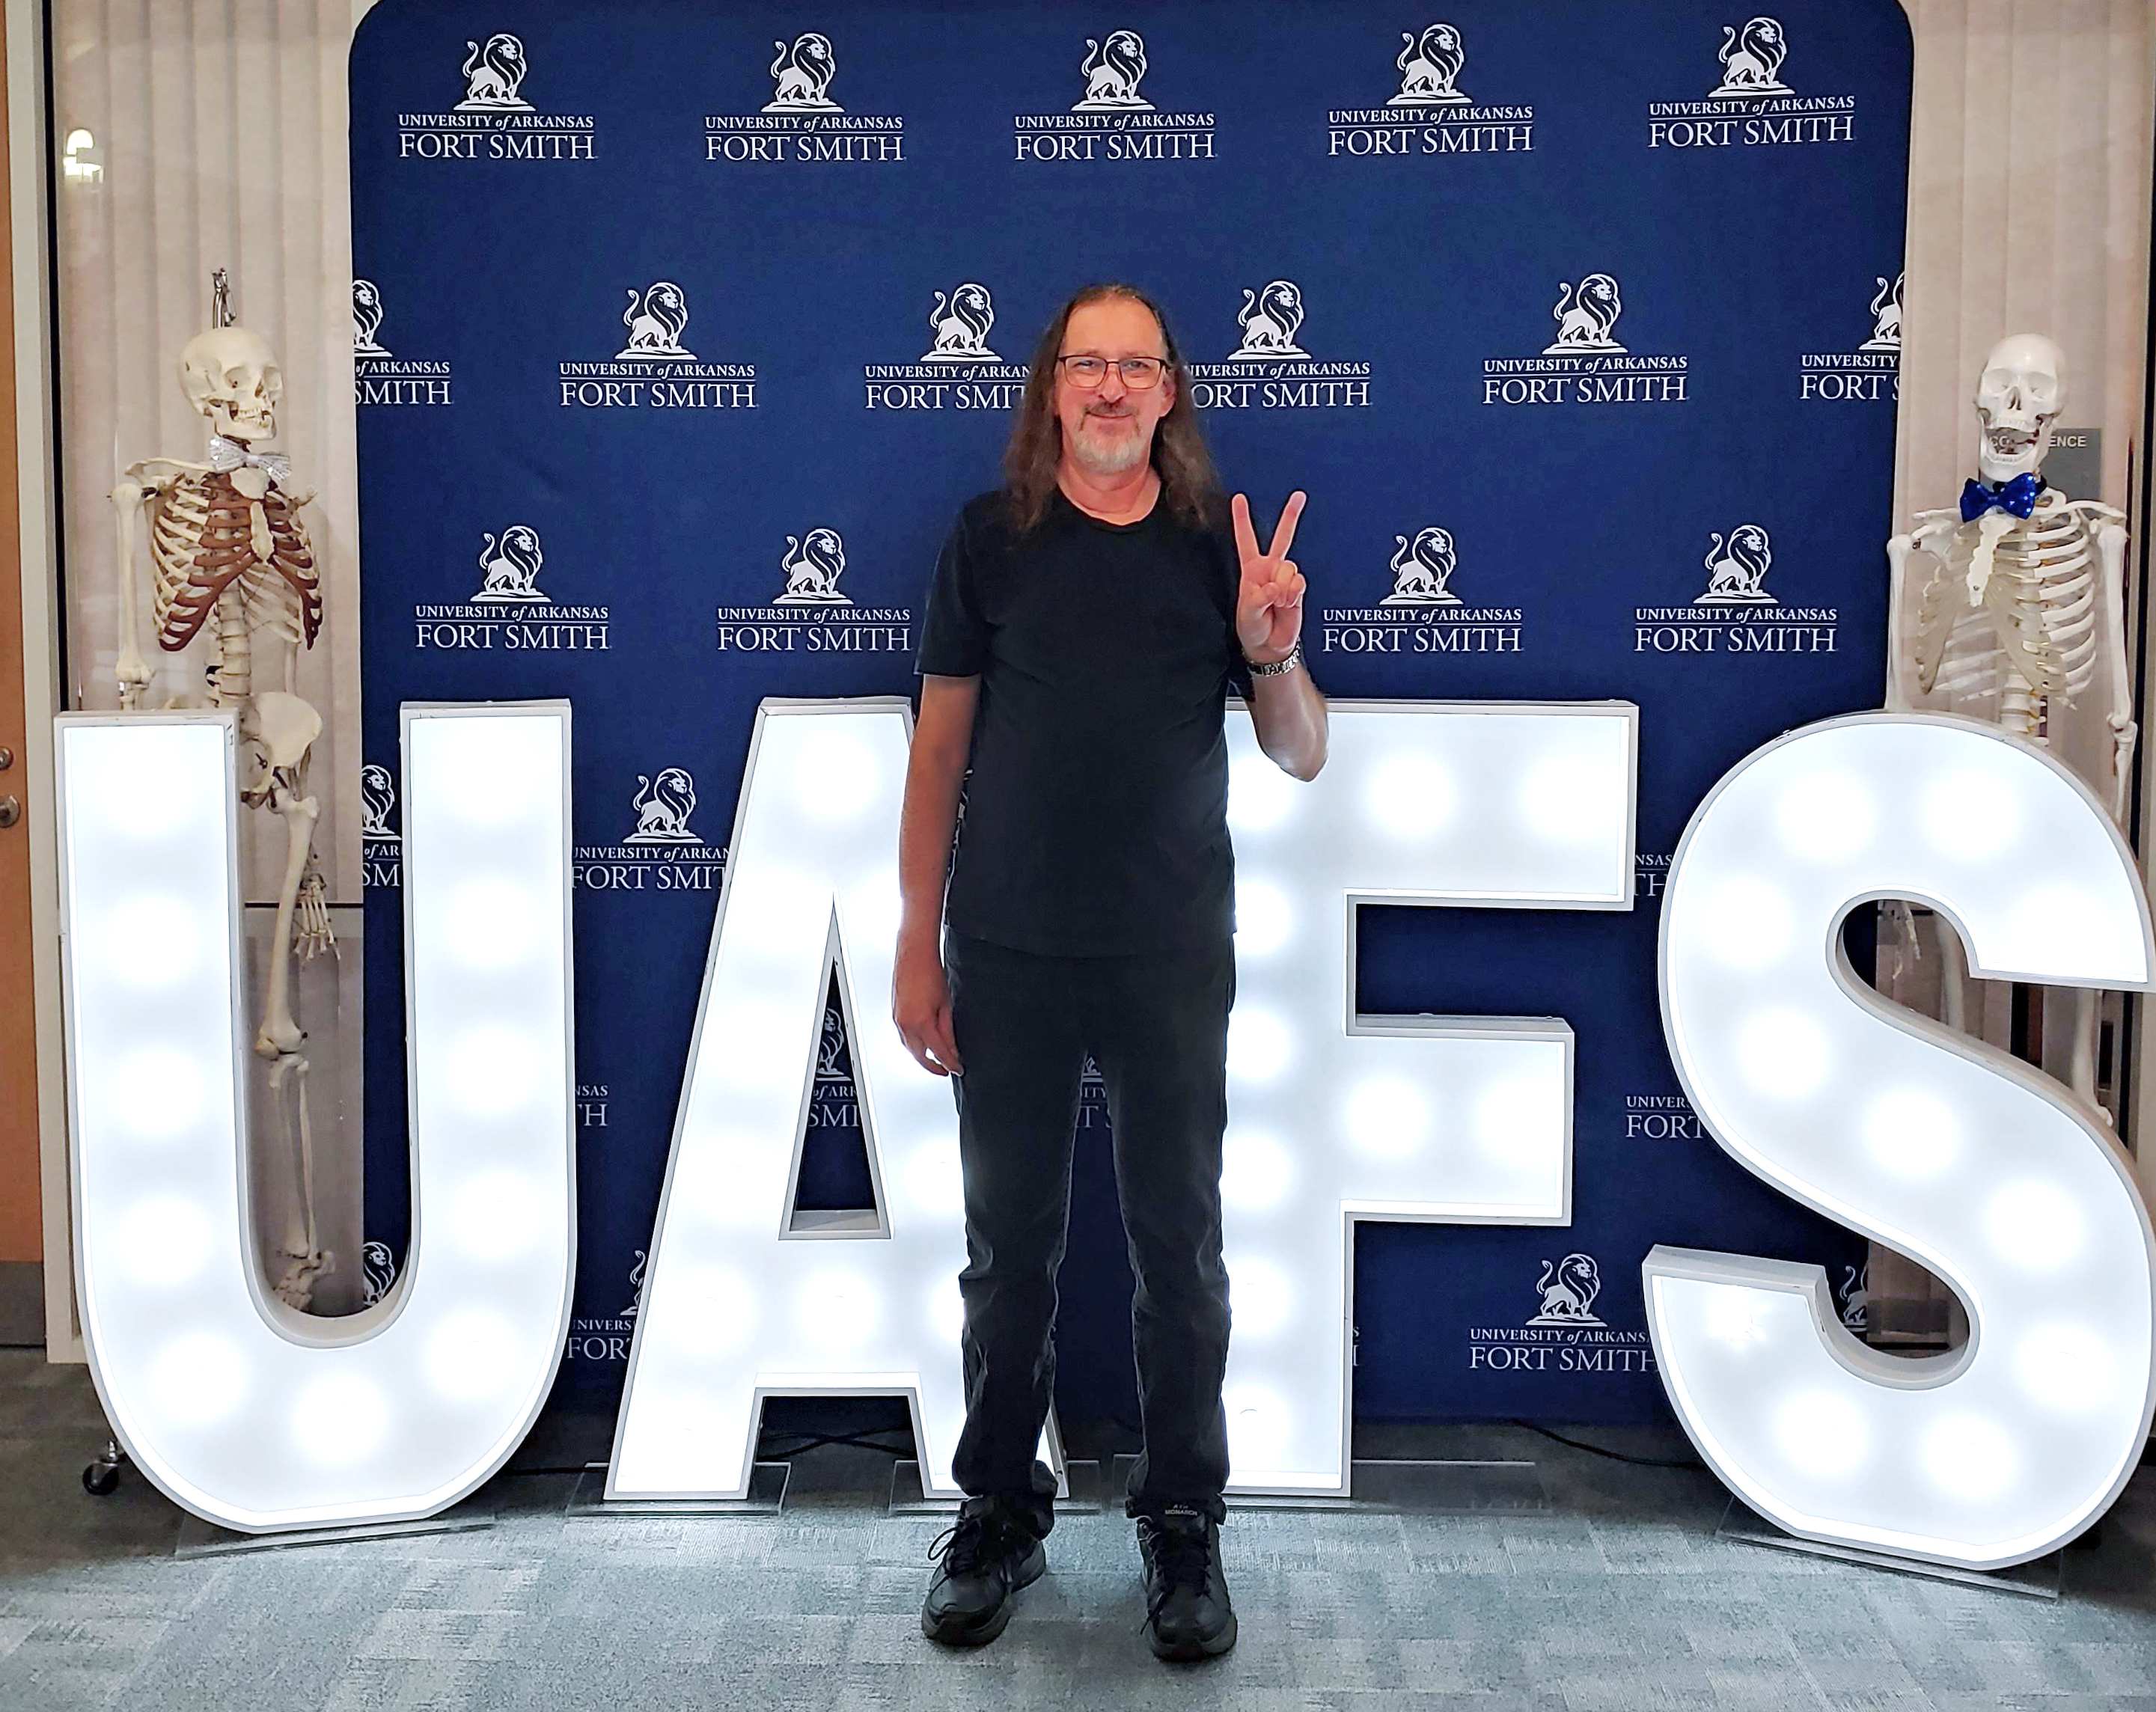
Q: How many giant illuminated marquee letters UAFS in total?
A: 4